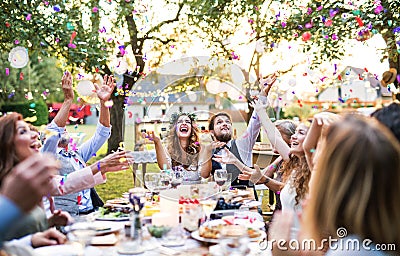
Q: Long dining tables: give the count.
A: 1